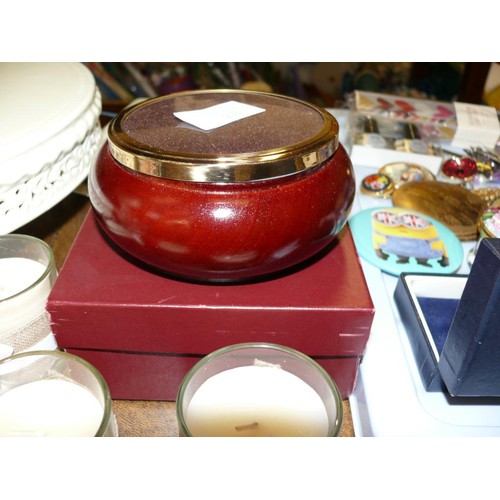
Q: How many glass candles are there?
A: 3